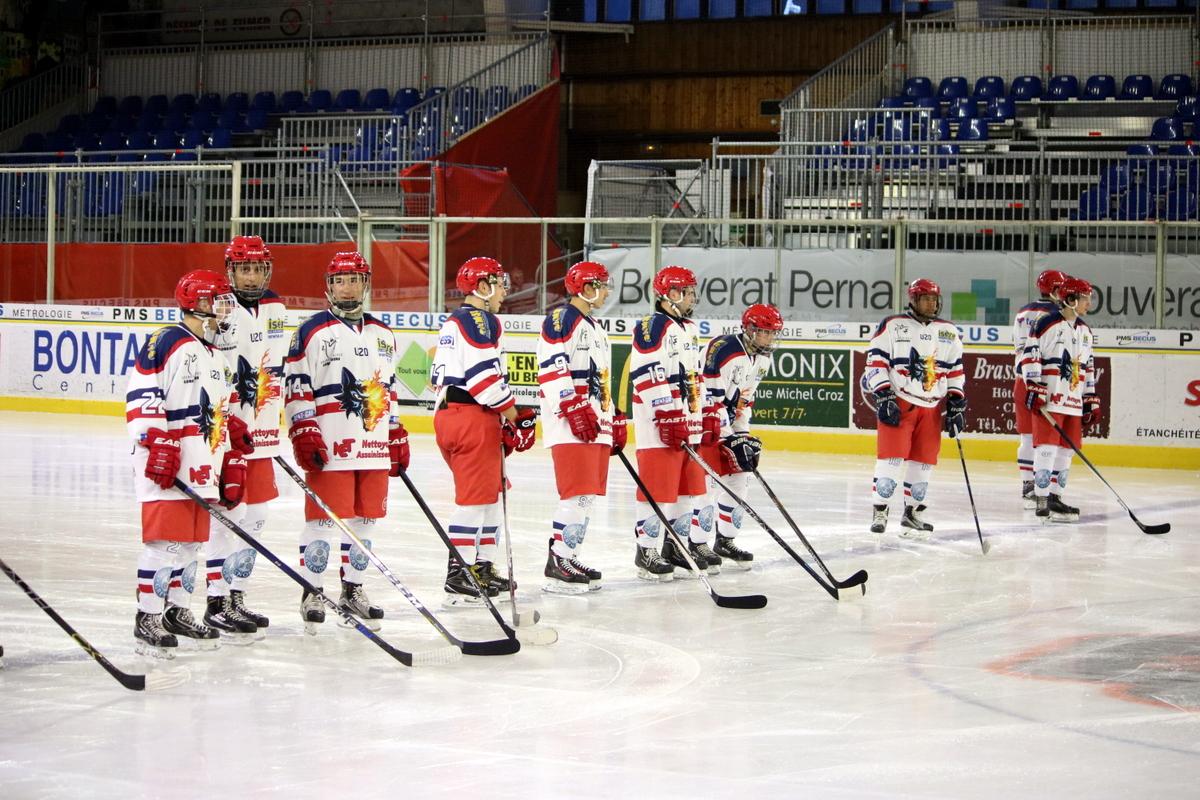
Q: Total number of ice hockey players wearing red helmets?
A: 10